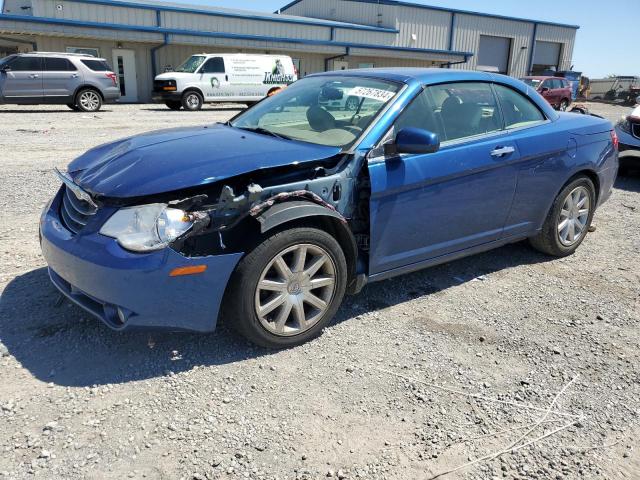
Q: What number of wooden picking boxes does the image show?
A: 0